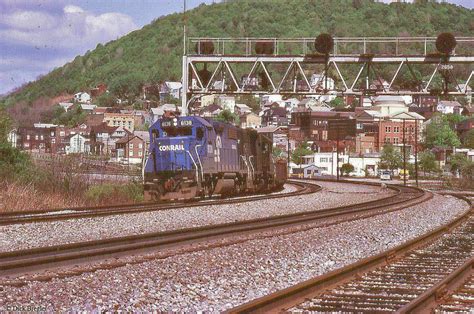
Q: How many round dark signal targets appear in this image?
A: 4